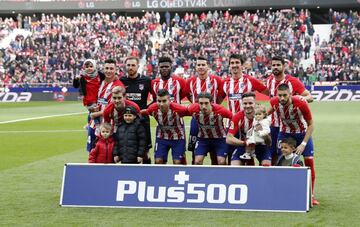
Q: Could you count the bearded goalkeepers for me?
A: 1